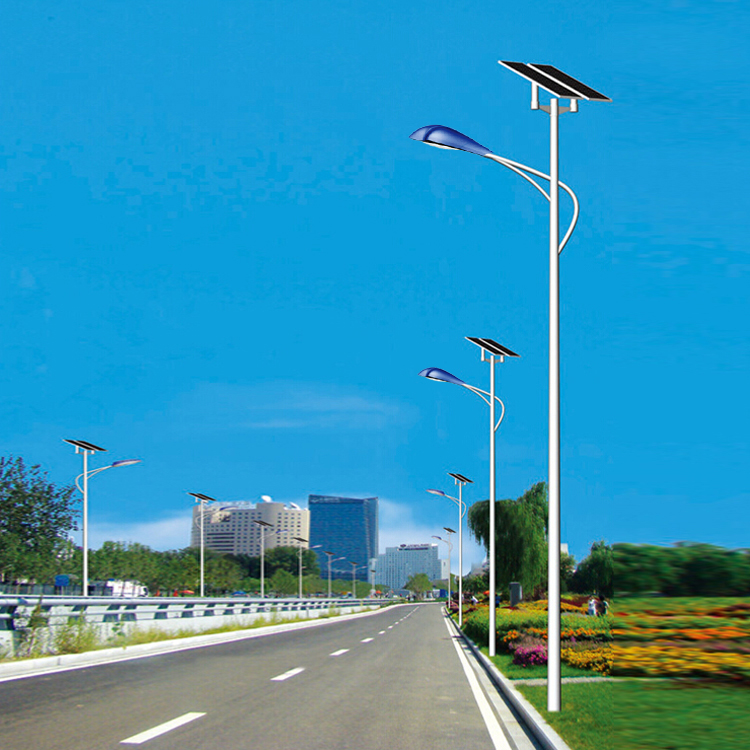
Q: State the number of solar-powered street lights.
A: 11